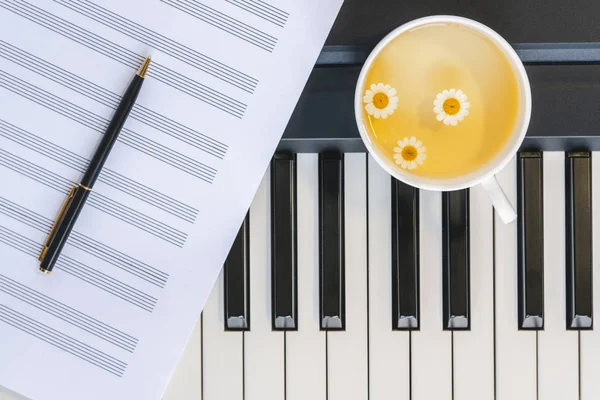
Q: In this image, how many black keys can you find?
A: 7